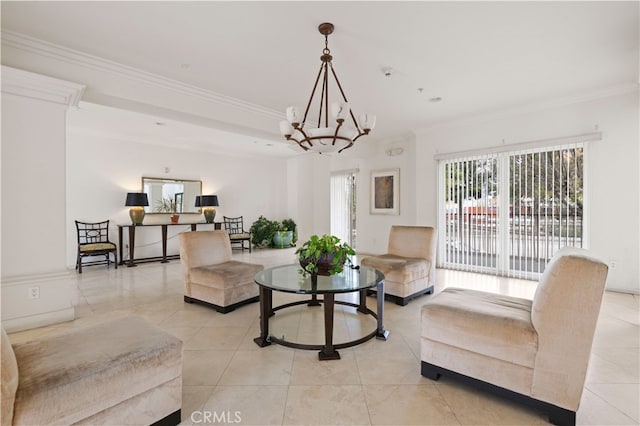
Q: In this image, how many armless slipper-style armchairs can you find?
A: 4